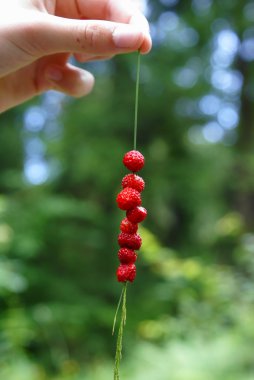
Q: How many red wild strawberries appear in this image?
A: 8